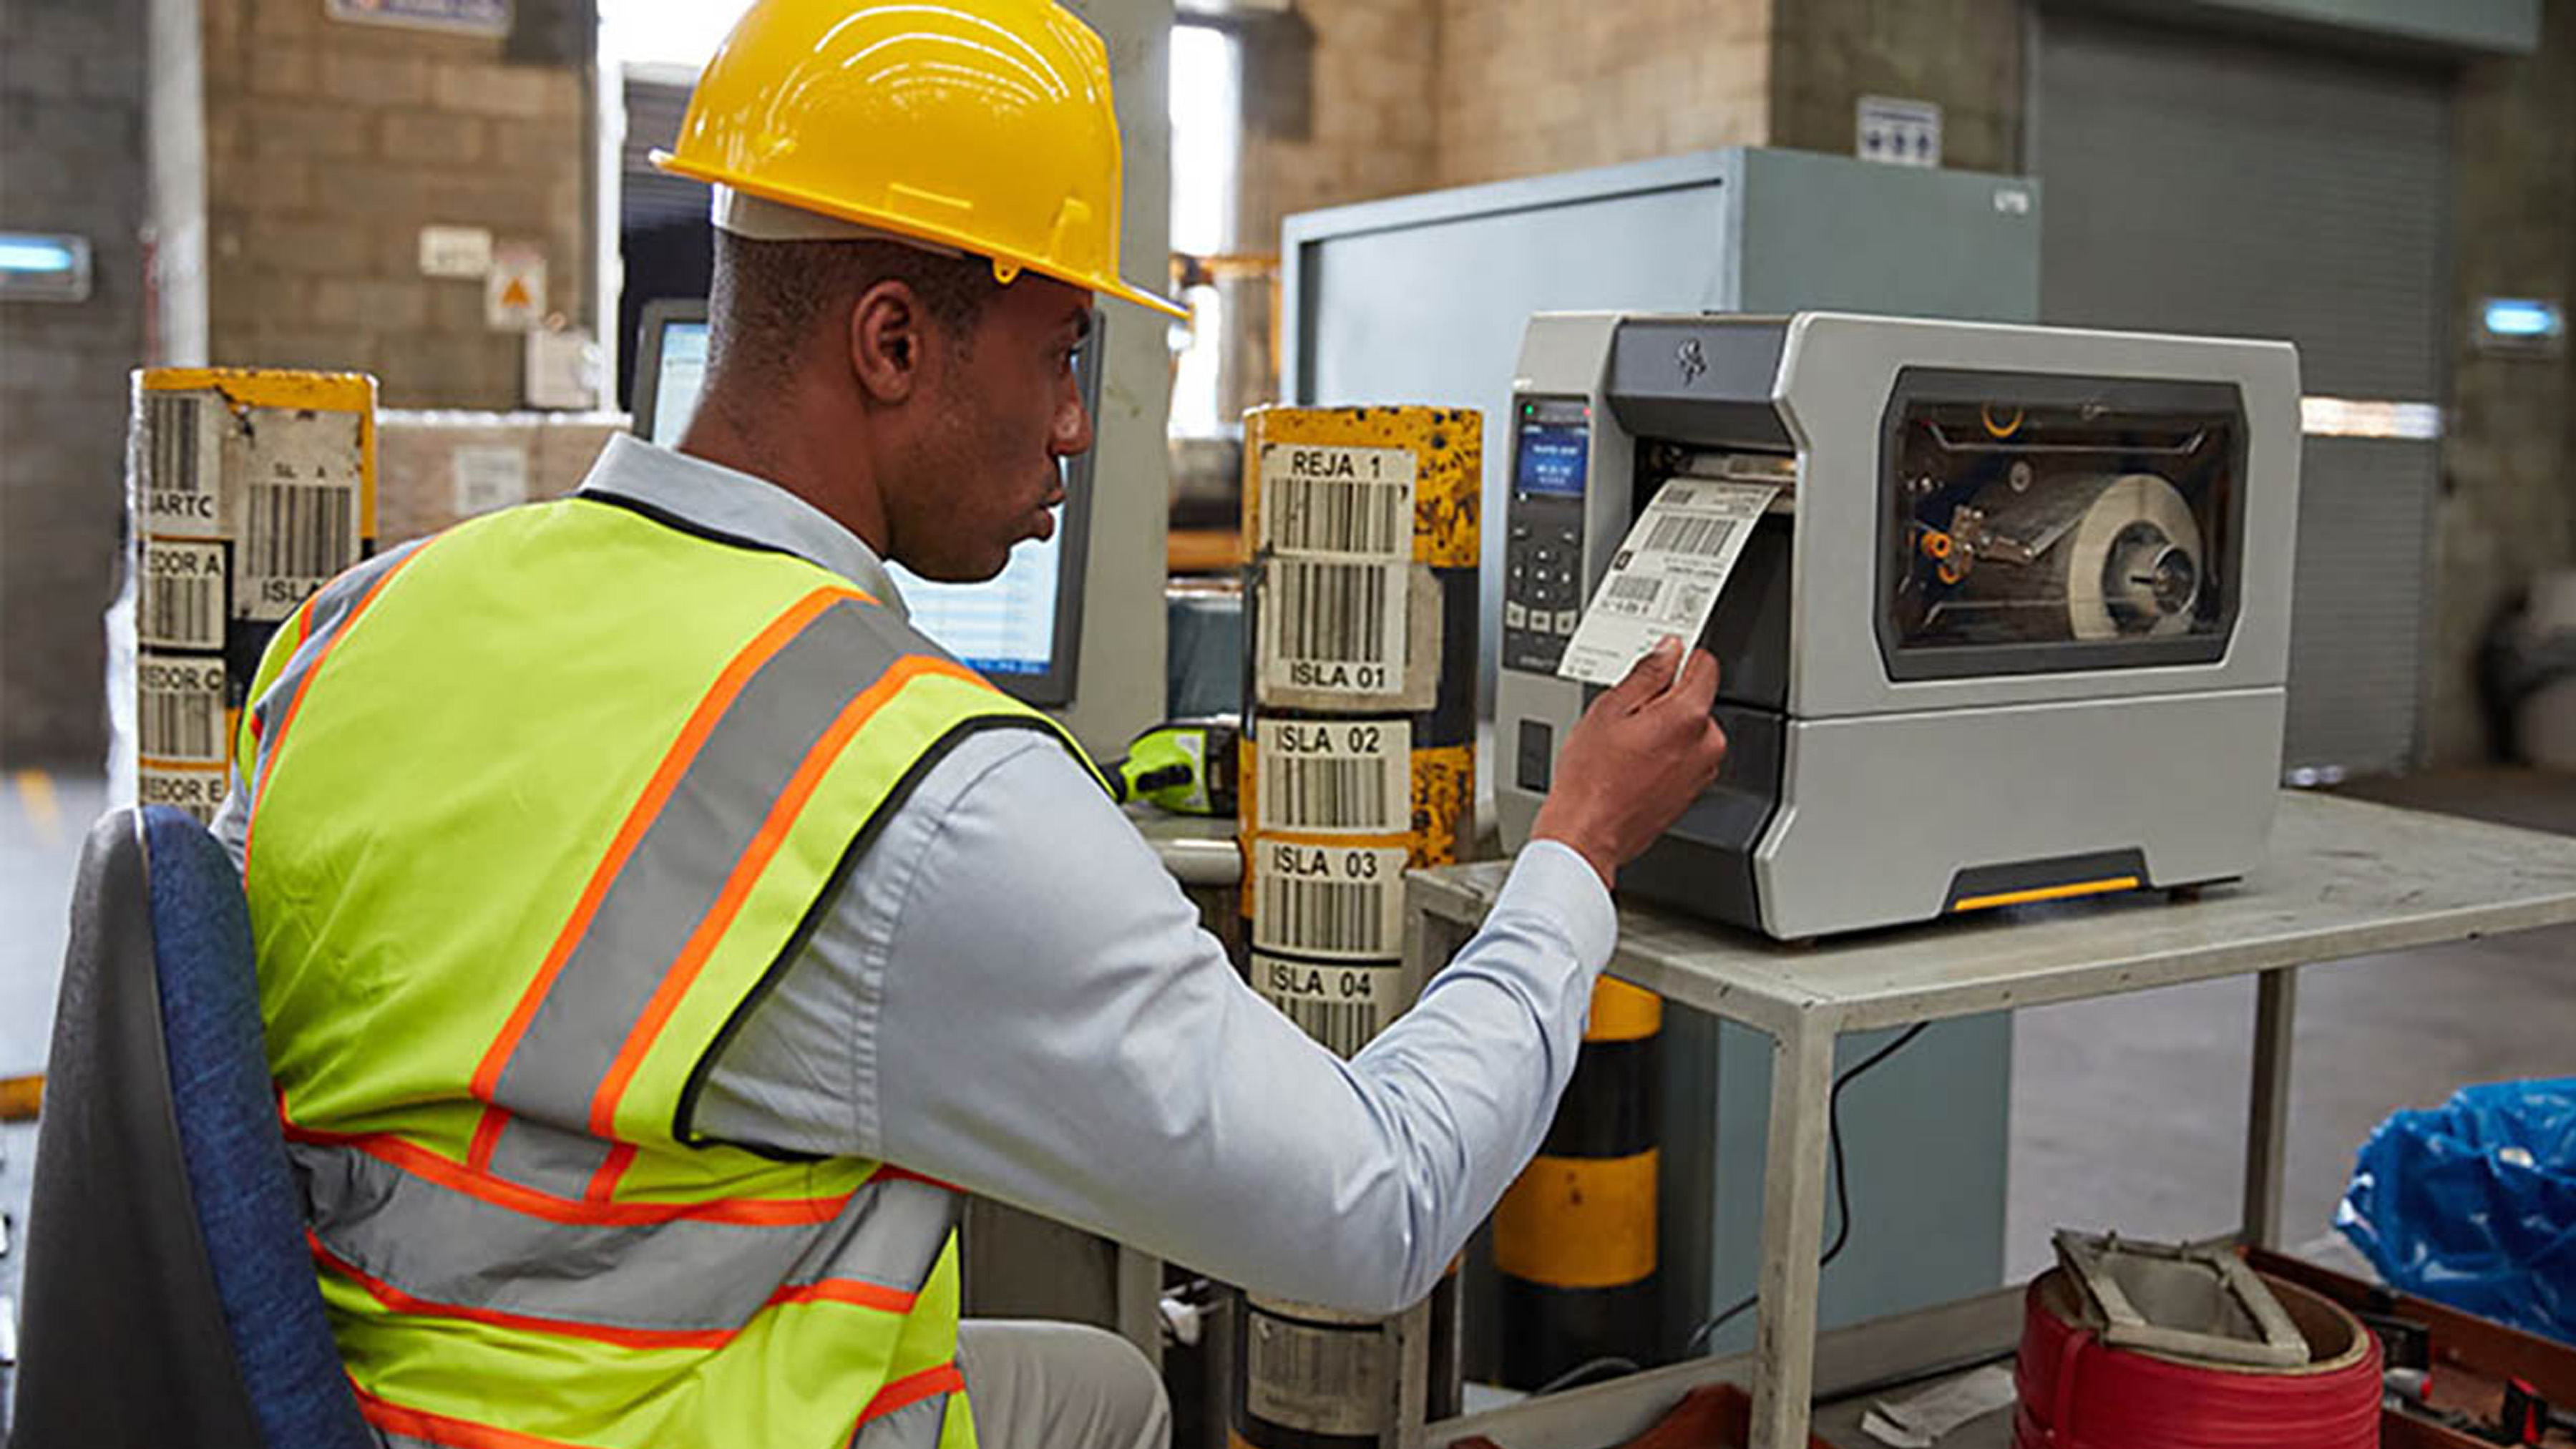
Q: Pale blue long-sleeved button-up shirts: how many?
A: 1